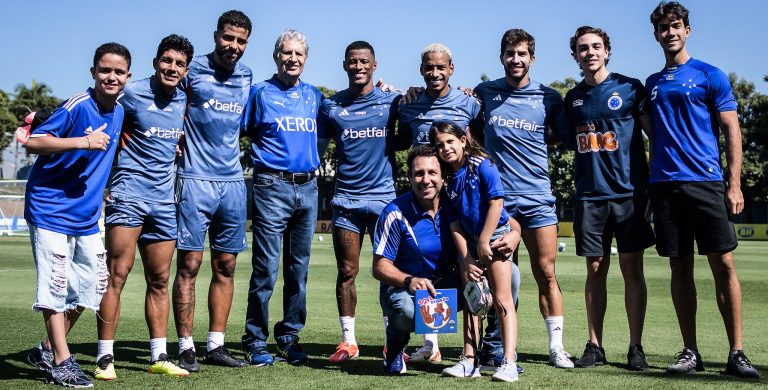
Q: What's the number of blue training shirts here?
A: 5